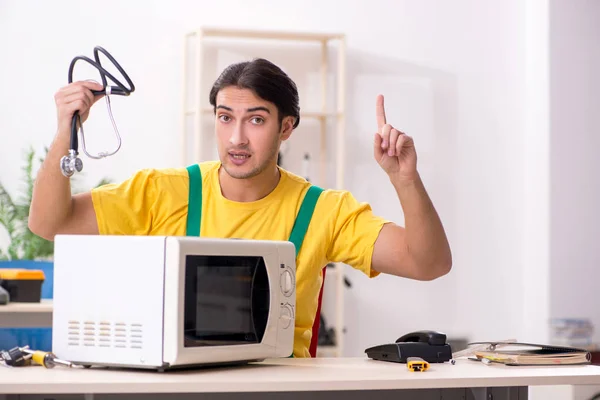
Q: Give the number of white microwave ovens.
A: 1